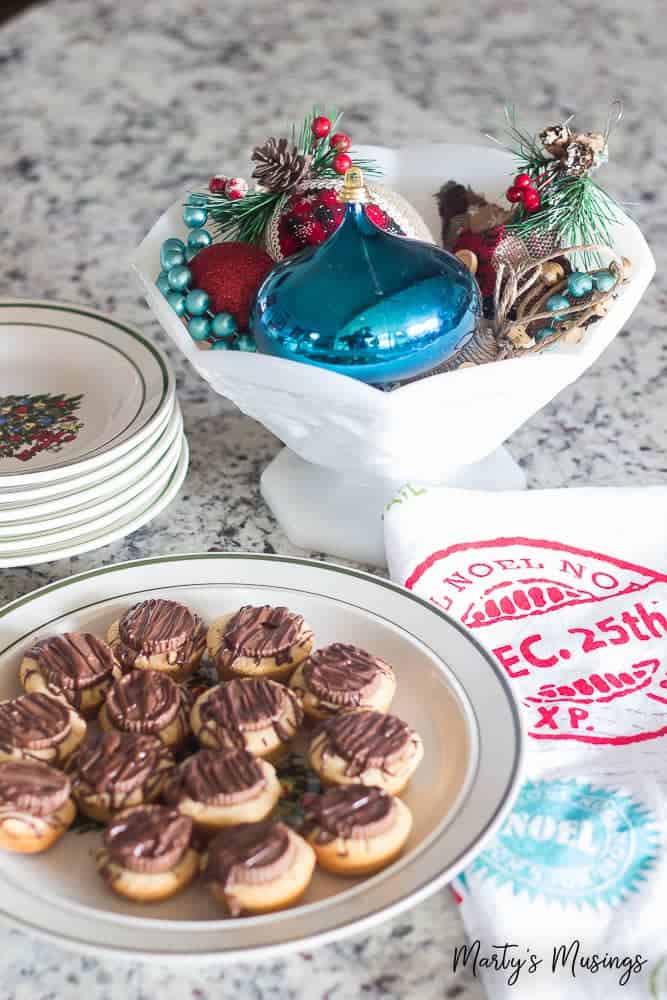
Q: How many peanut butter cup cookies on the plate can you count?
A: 14